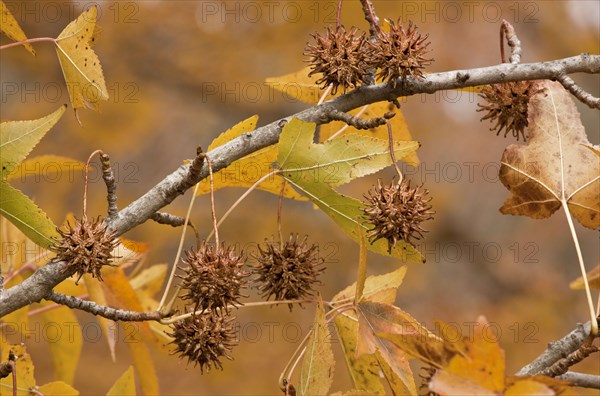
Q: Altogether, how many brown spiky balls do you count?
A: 8